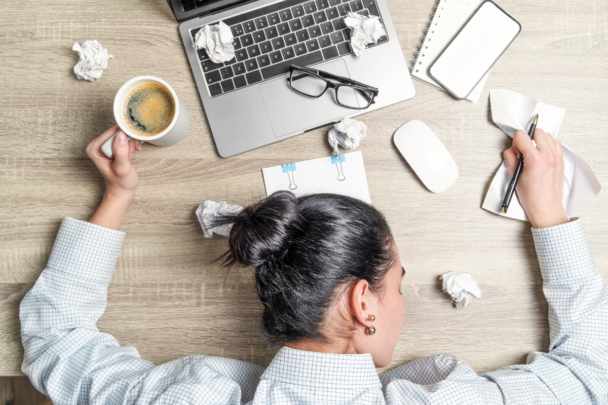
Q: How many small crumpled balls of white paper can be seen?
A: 6